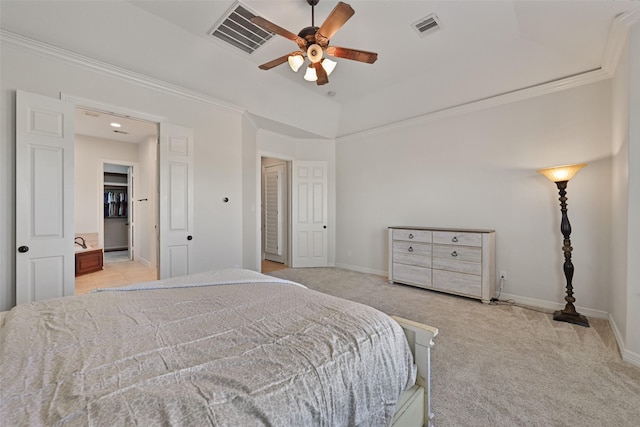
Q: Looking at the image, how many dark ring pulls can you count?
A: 4